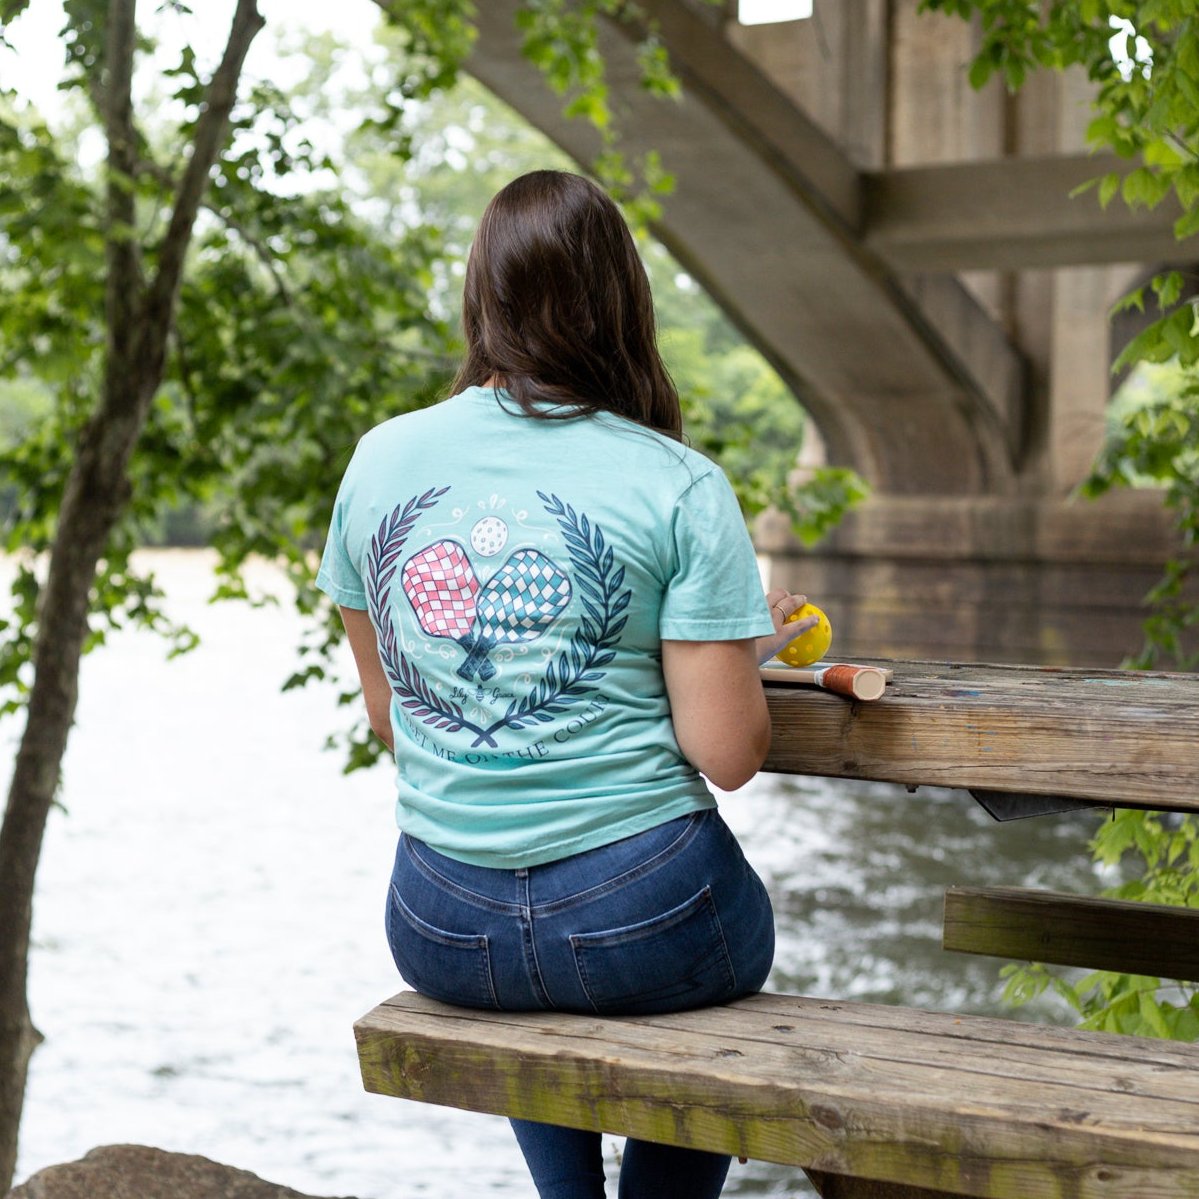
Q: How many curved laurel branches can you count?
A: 2